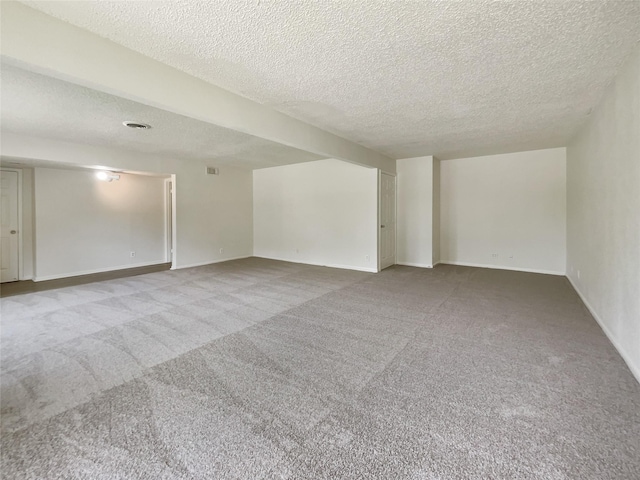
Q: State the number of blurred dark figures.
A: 0